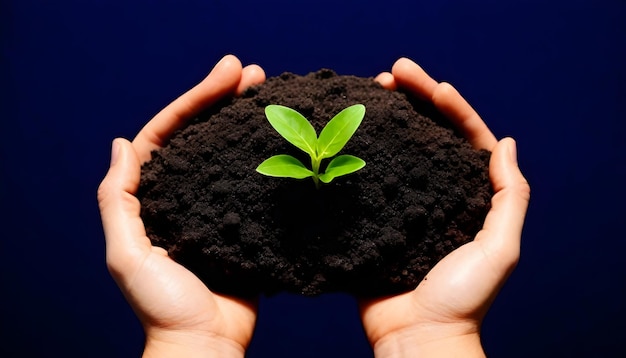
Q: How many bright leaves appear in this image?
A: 4